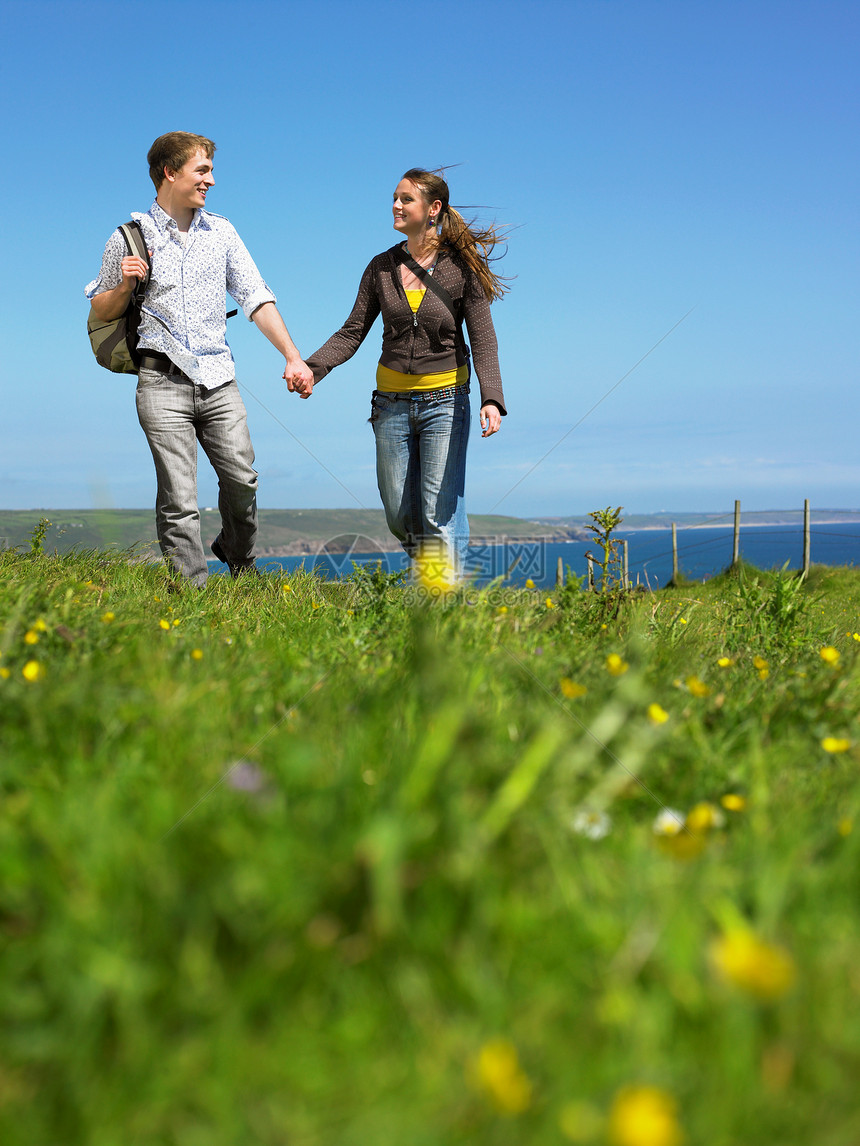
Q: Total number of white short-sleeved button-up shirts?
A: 1